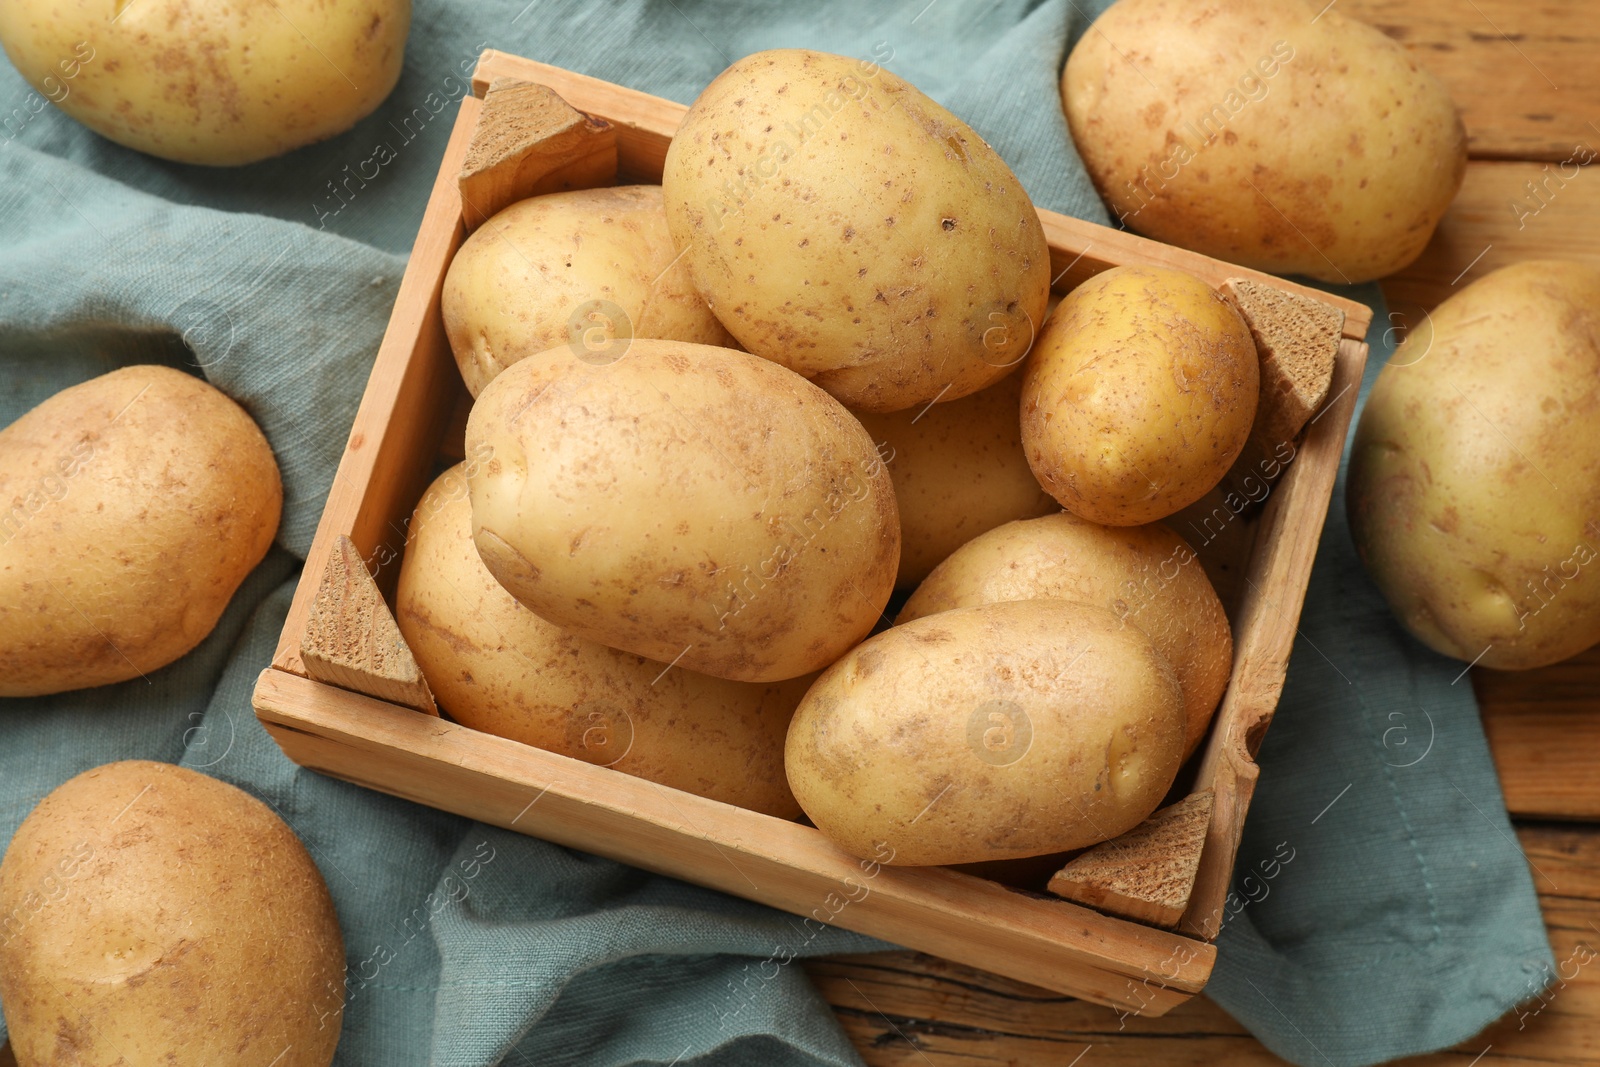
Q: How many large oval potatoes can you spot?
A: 12